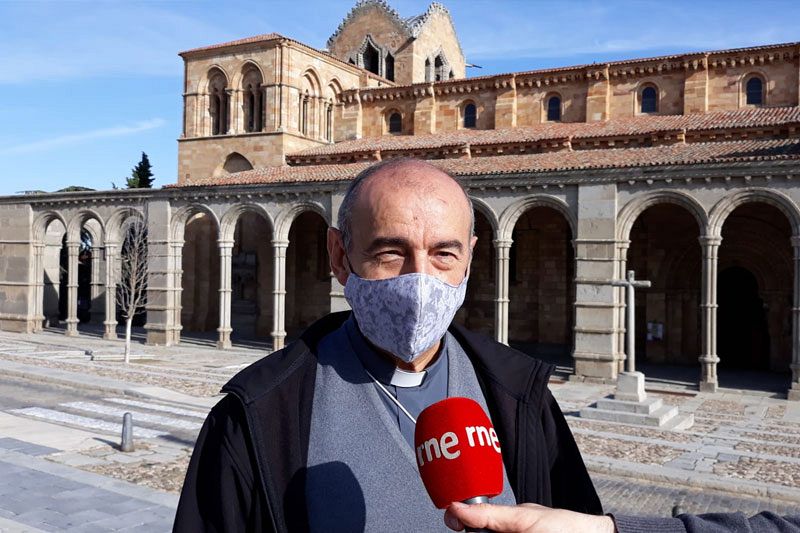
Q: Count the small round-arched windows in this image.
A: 5